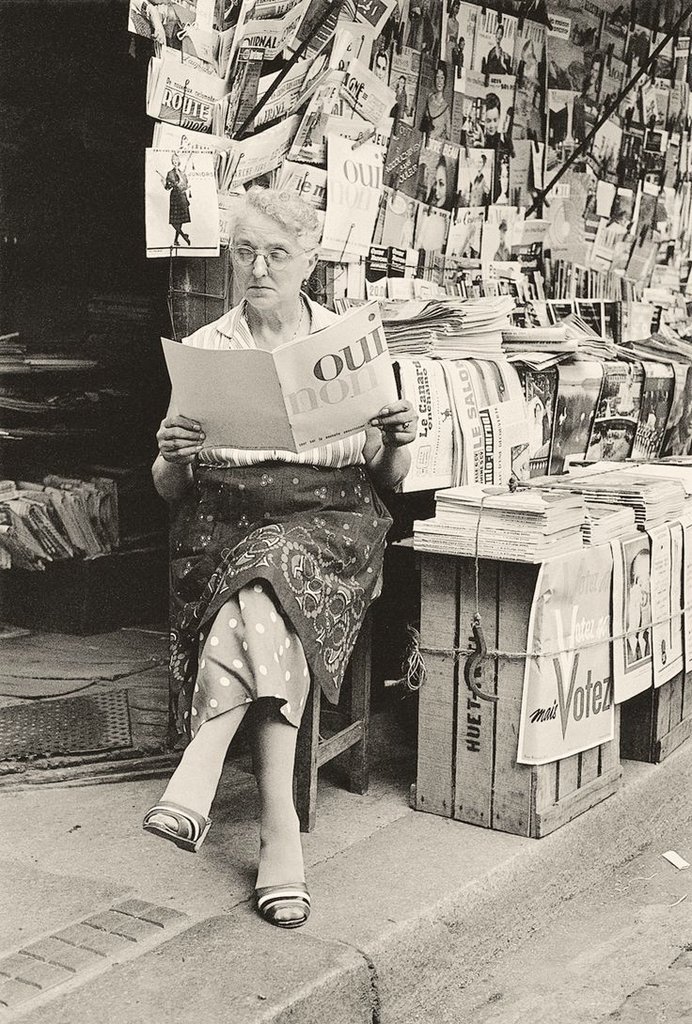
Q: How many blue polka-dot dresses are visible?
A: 0